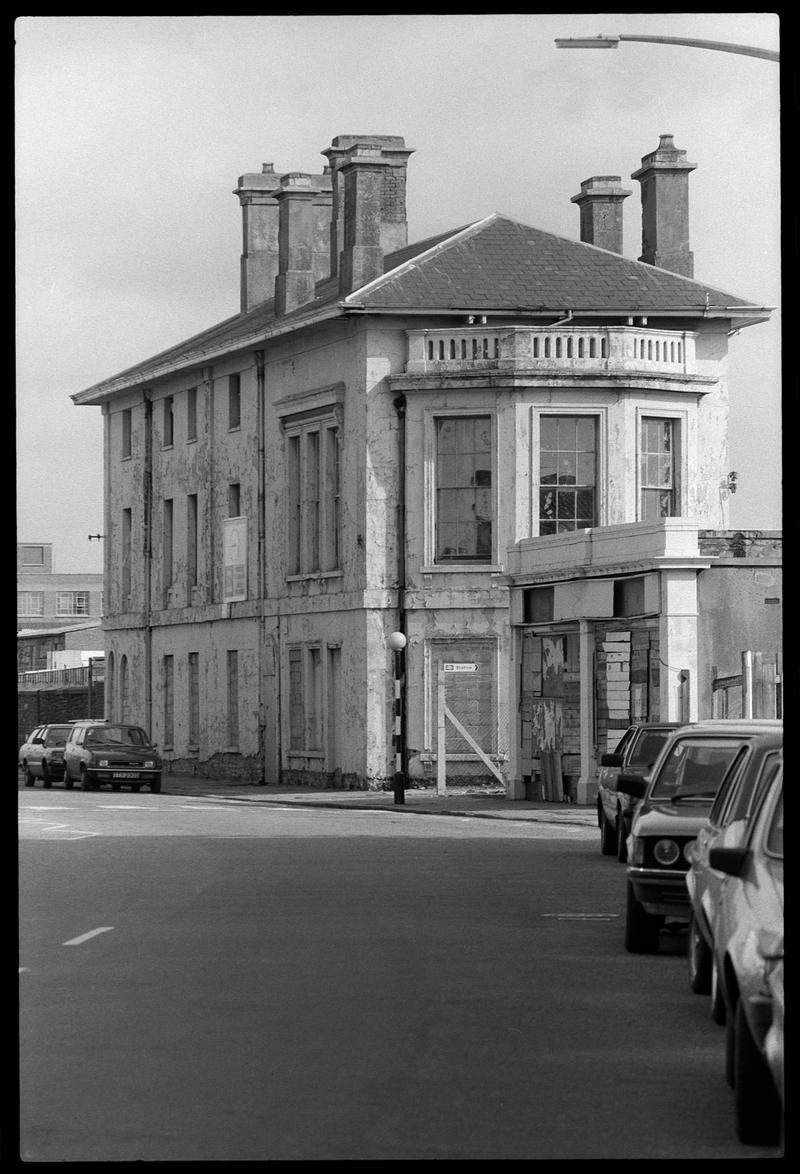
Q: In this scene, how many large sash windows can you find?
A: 3